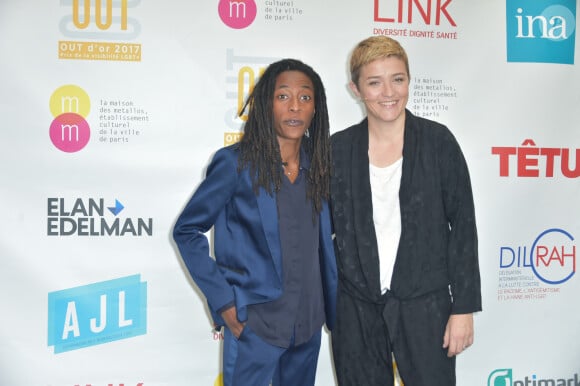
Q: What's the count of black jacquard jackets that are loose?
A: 1